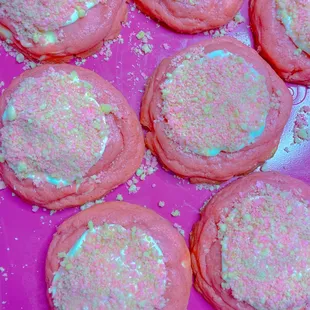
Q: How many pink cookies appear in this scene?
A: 7